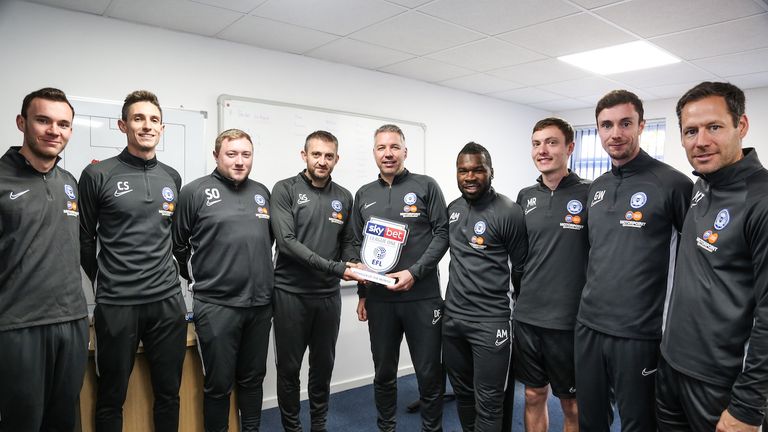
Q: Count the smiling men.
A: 9